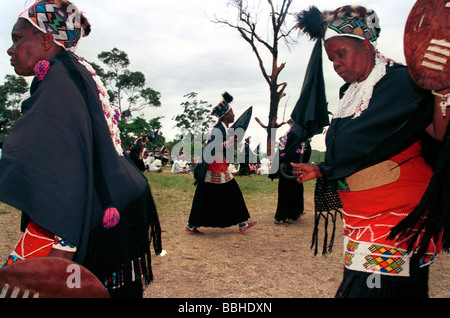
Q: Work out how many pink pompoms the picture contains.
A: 2